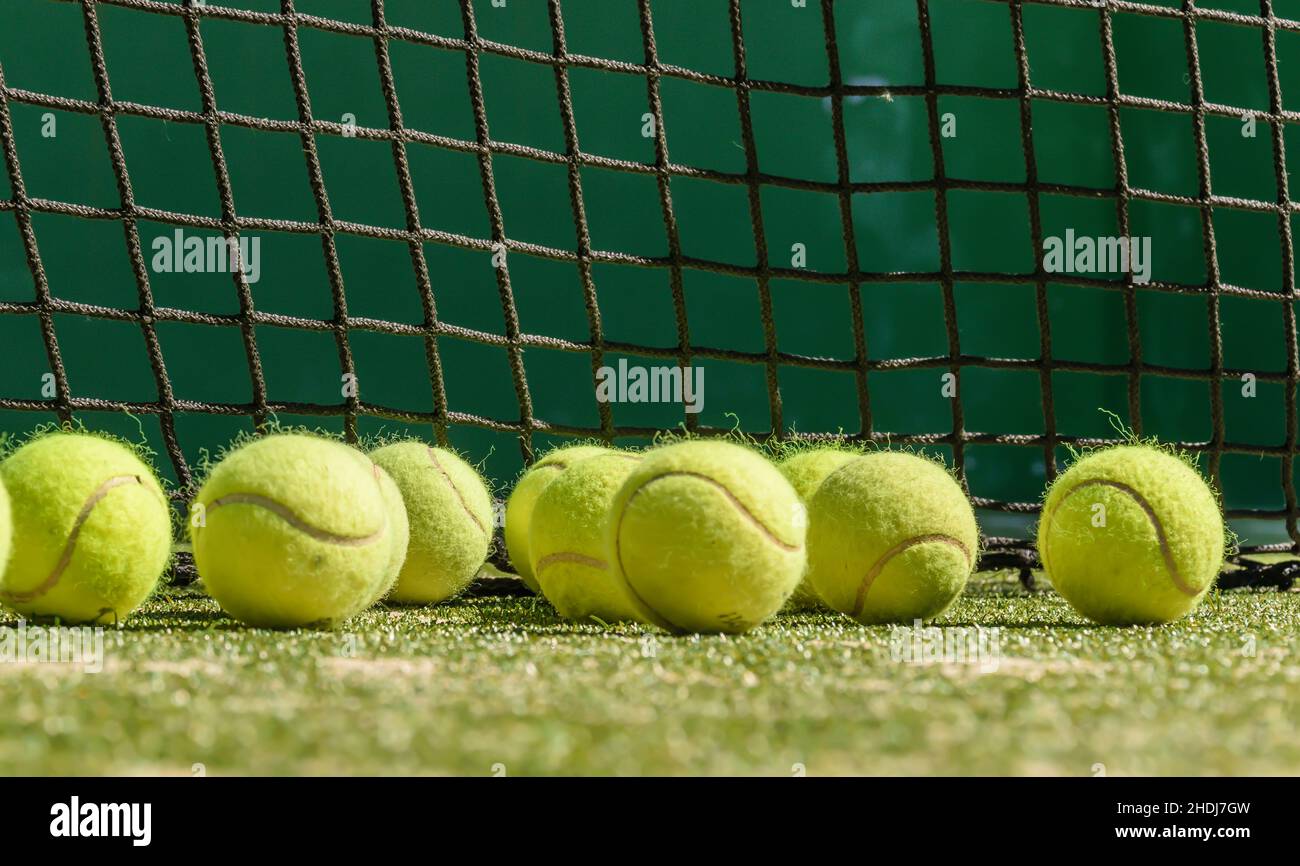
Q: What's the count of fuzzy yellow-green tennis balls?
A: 11